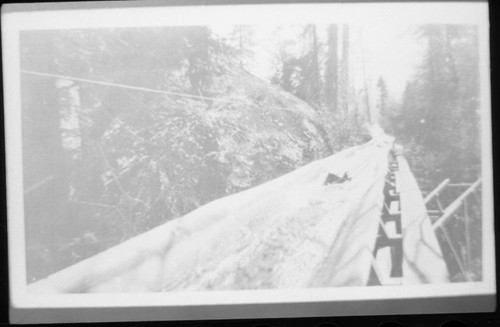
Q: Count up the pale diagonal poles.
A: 2